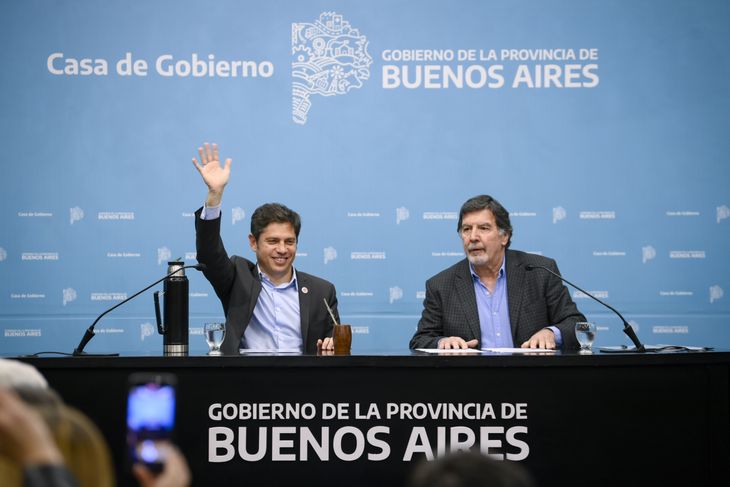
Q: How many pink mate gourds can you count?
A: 0